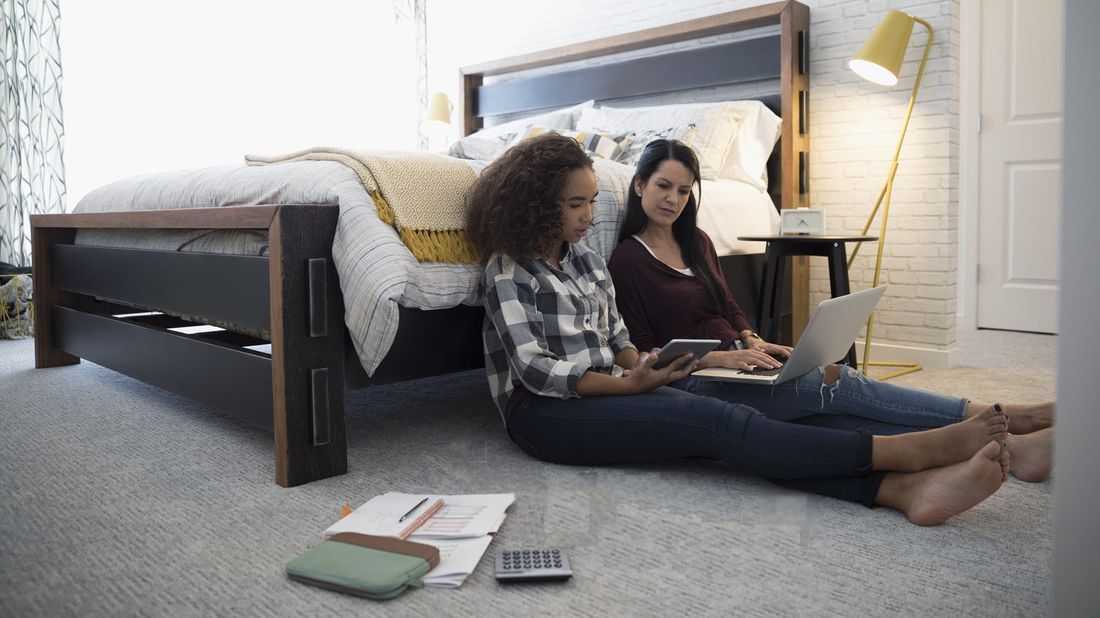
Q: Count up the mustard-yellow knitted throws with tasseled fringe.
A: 1